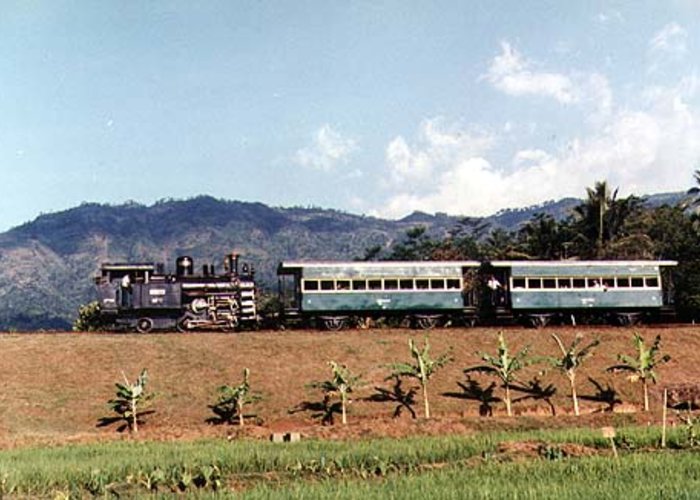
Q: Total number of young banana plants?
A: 7